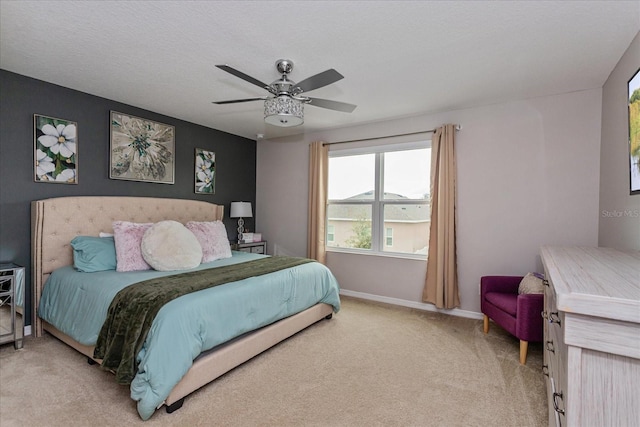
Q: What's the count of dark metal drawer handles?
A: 6